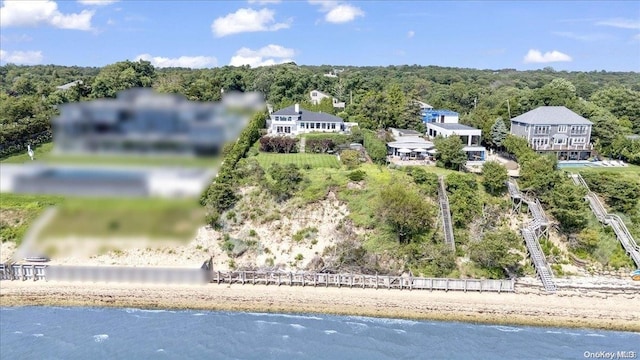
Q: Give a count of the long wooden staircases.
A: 3